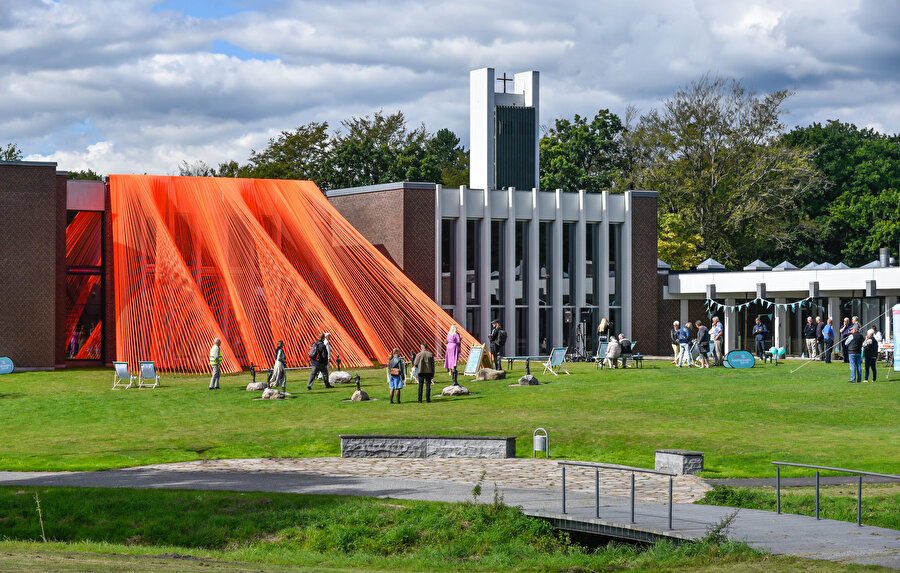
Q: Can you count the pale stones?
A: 7